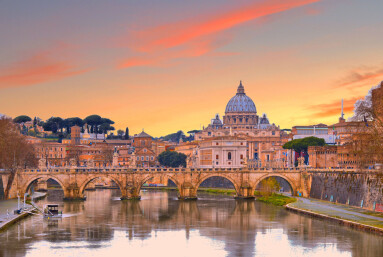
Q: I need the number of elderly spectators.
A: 0